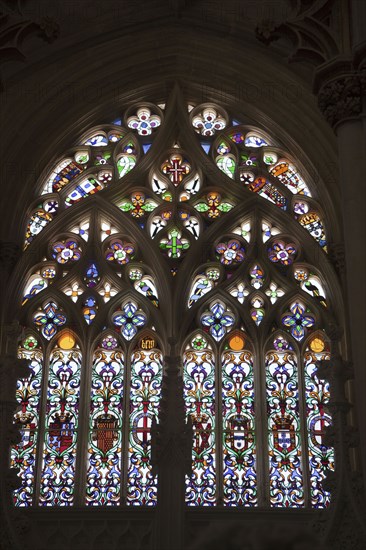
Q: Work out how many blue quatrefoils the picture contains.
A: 4